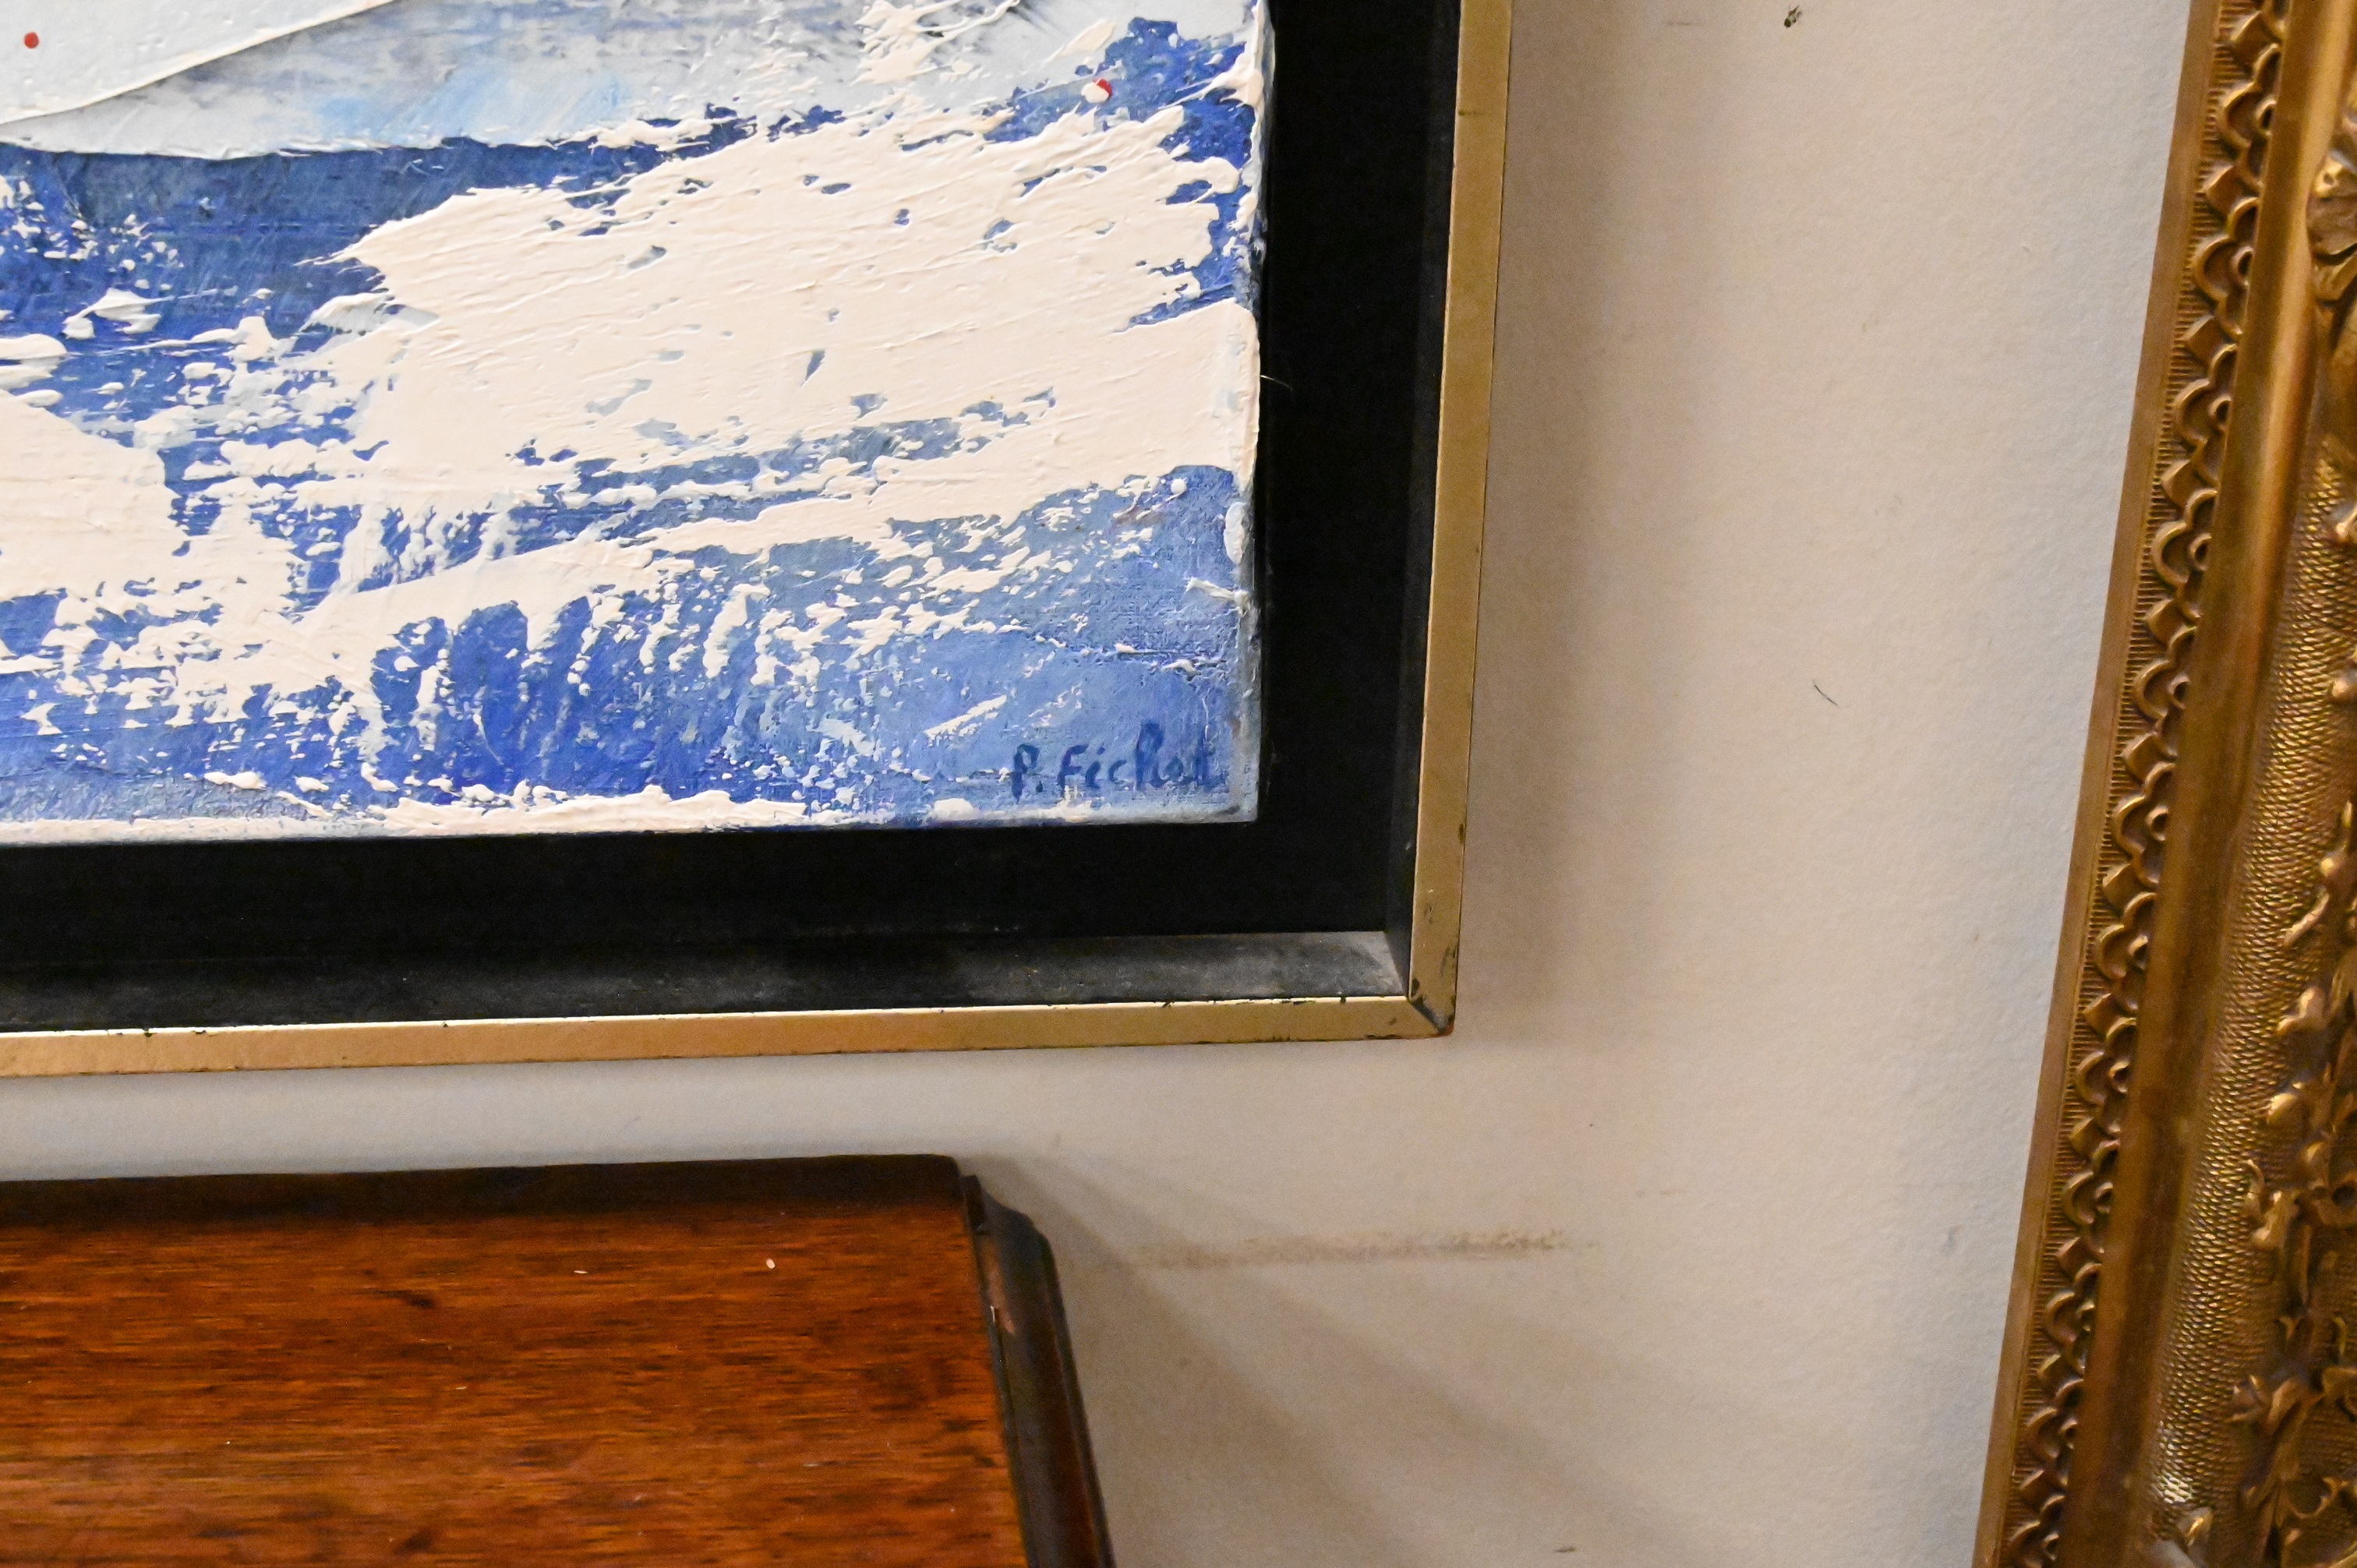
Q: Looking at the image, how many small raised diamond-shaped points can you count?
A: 12